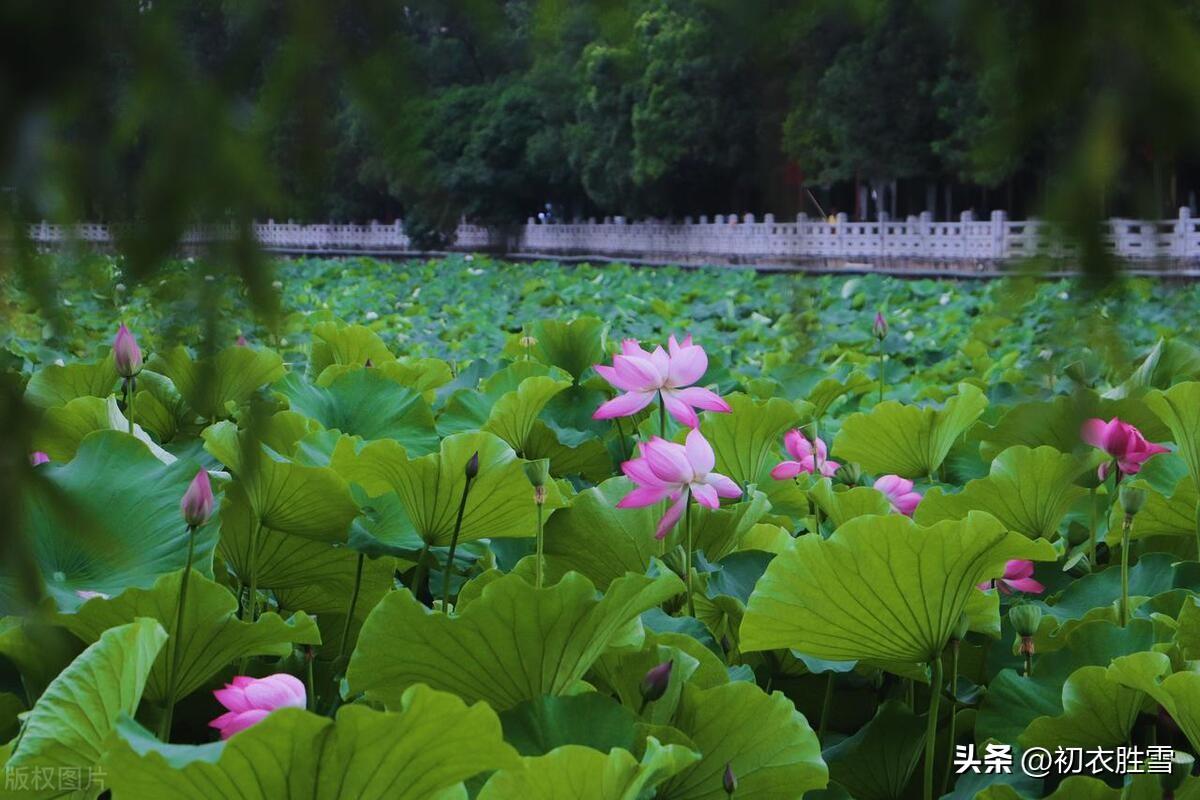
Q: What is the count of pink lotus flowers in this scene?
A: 7